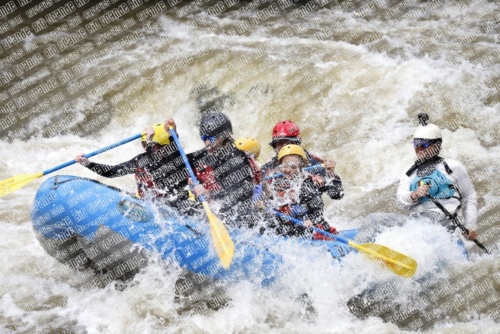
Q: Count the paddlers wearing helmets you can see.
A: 6